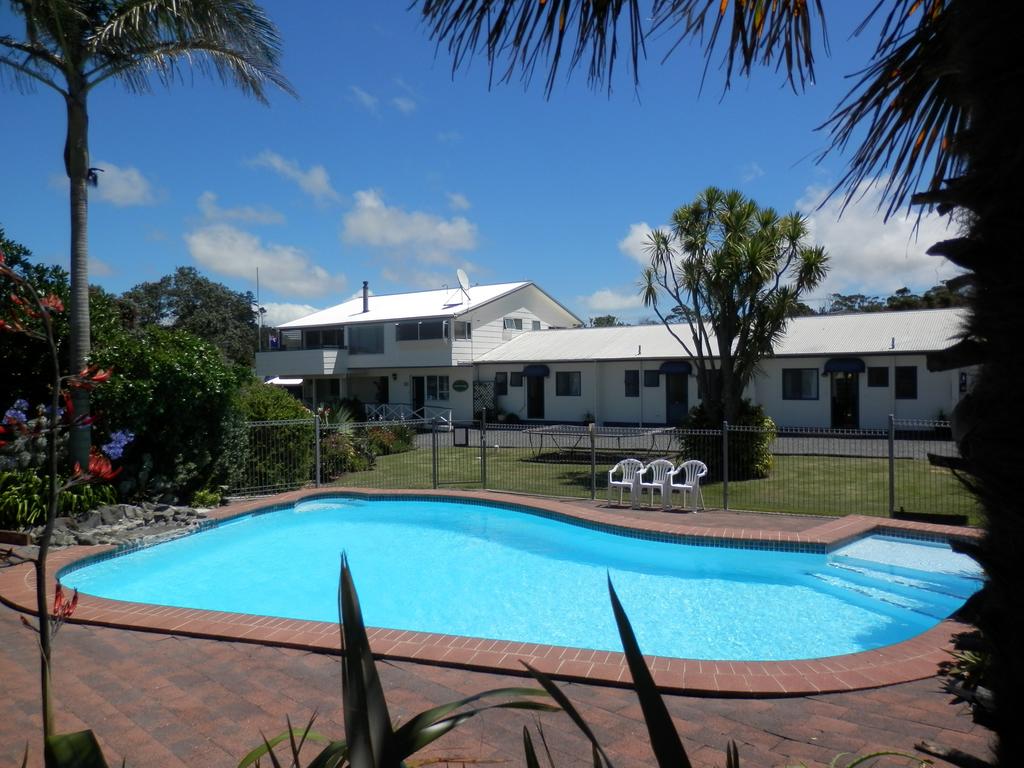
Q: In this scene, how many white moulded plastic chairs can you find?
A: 3